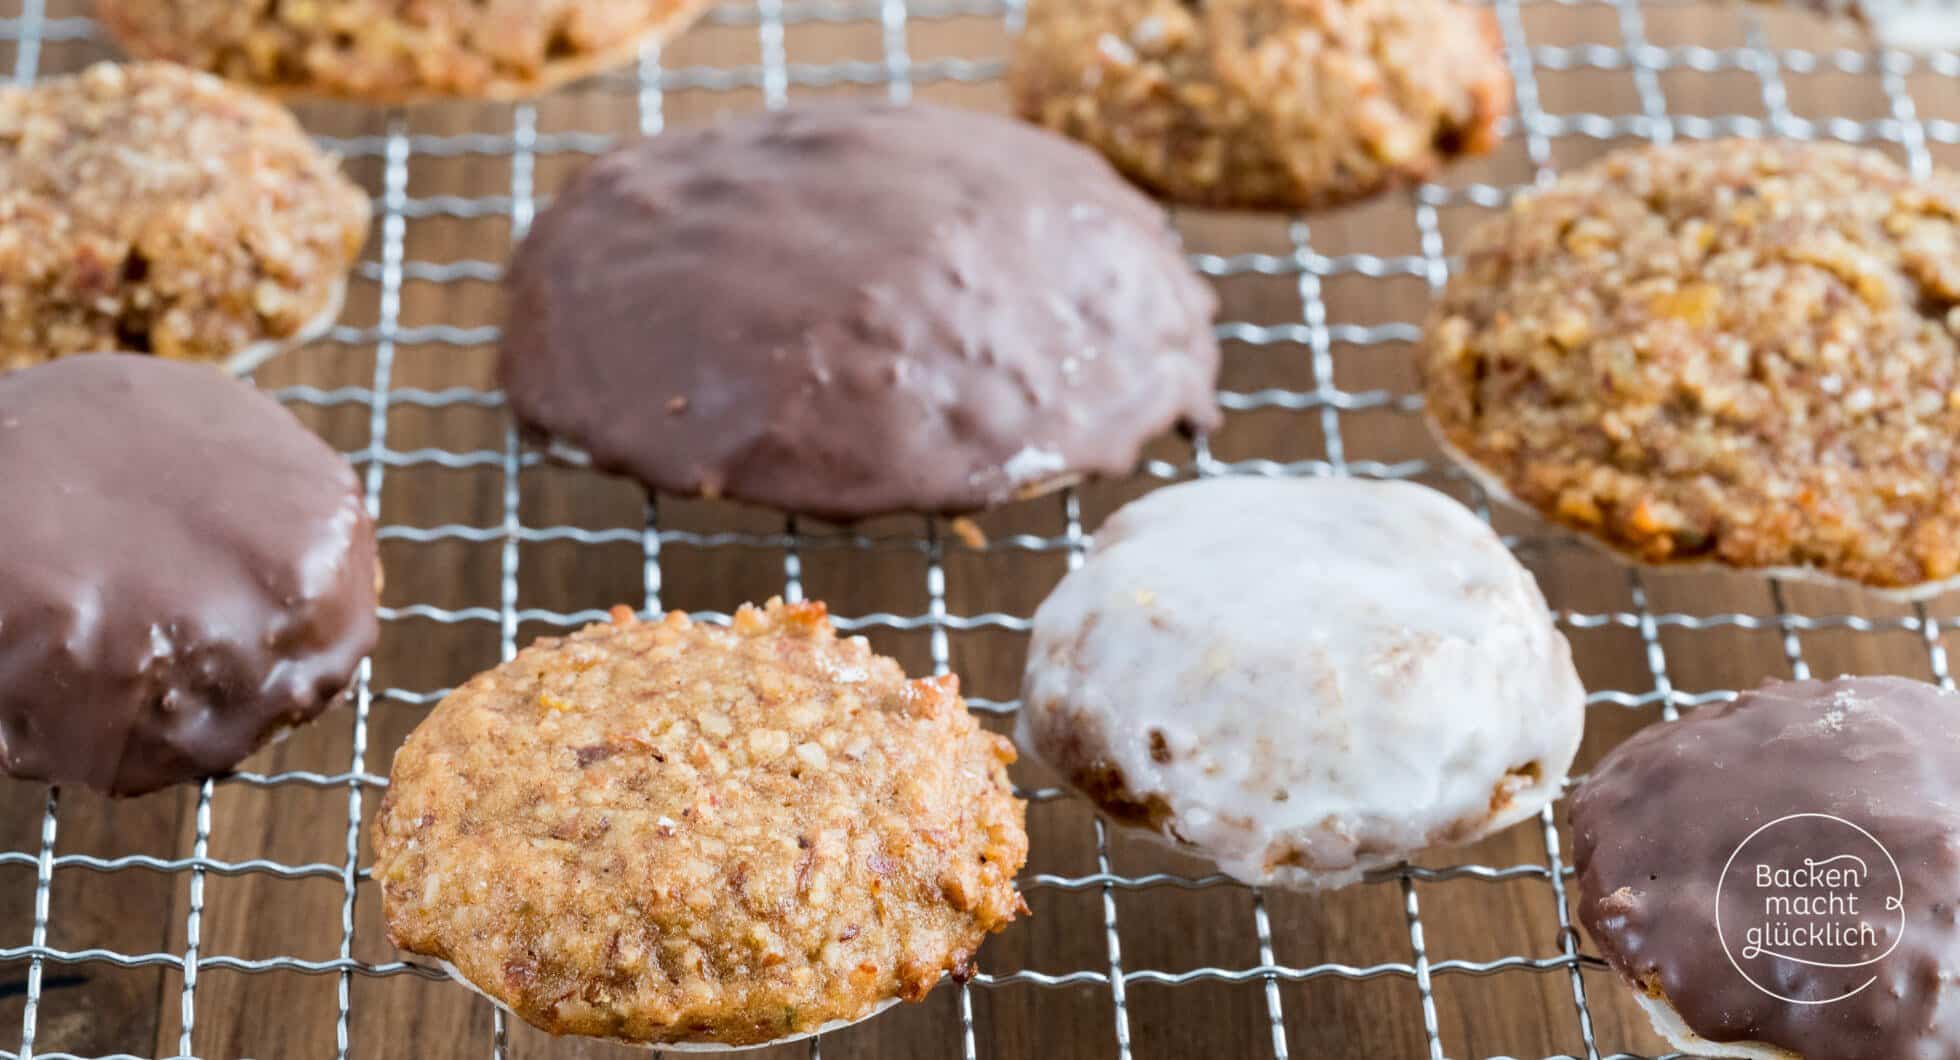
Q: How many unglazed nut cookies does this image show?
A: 5